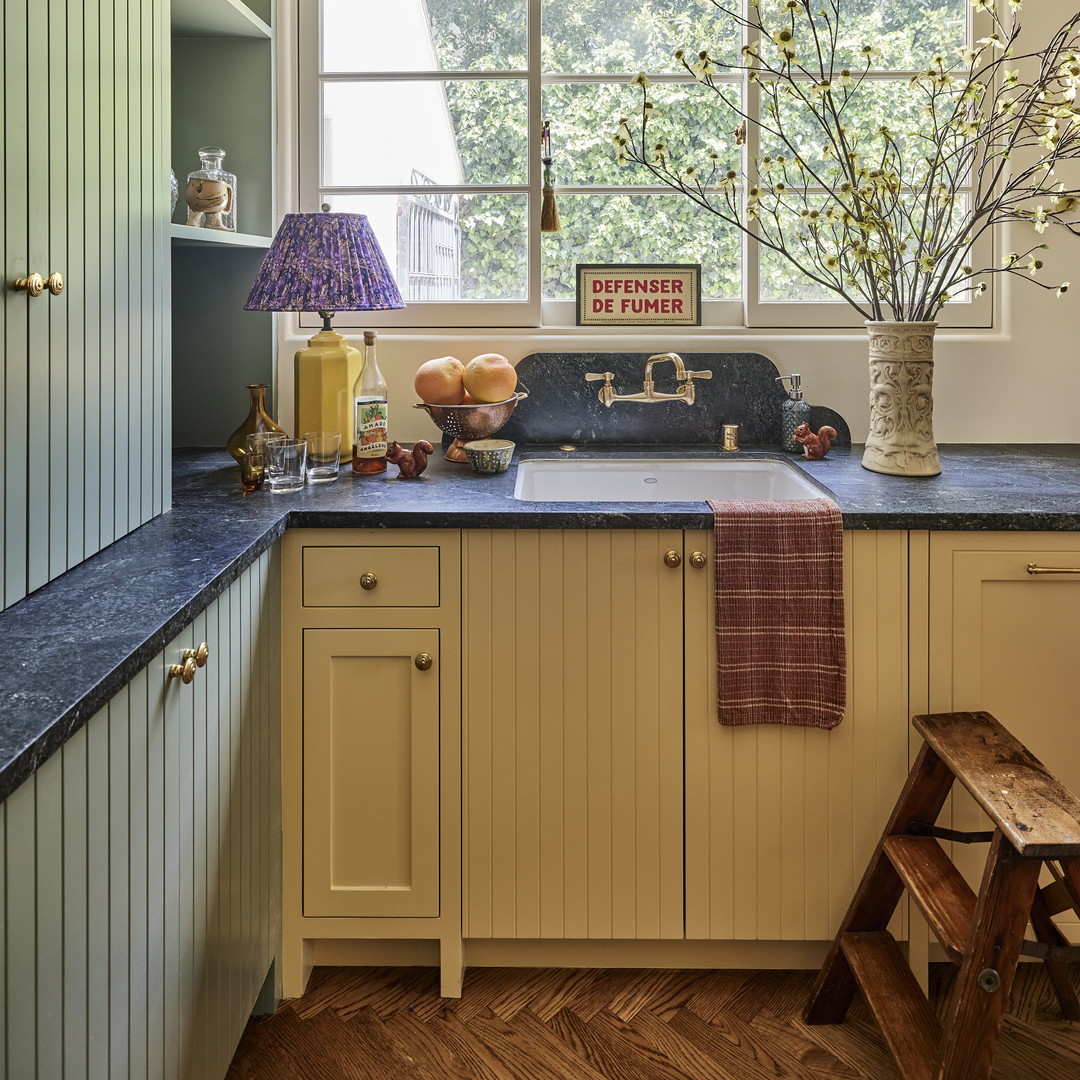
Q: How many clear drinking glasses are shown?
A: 3